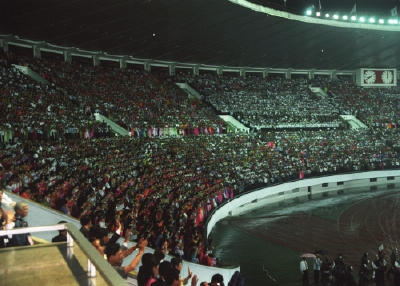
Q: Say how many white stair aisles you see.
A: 6